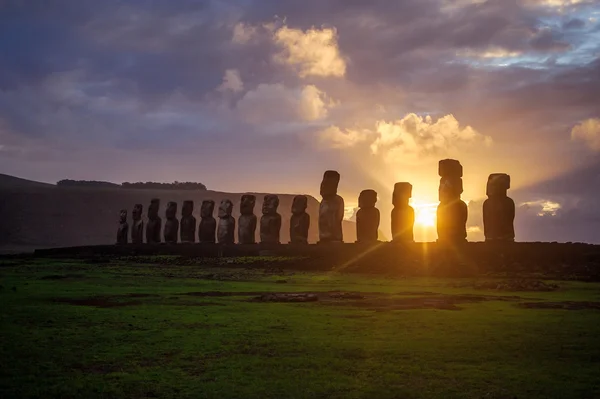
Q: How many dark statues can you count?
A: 15